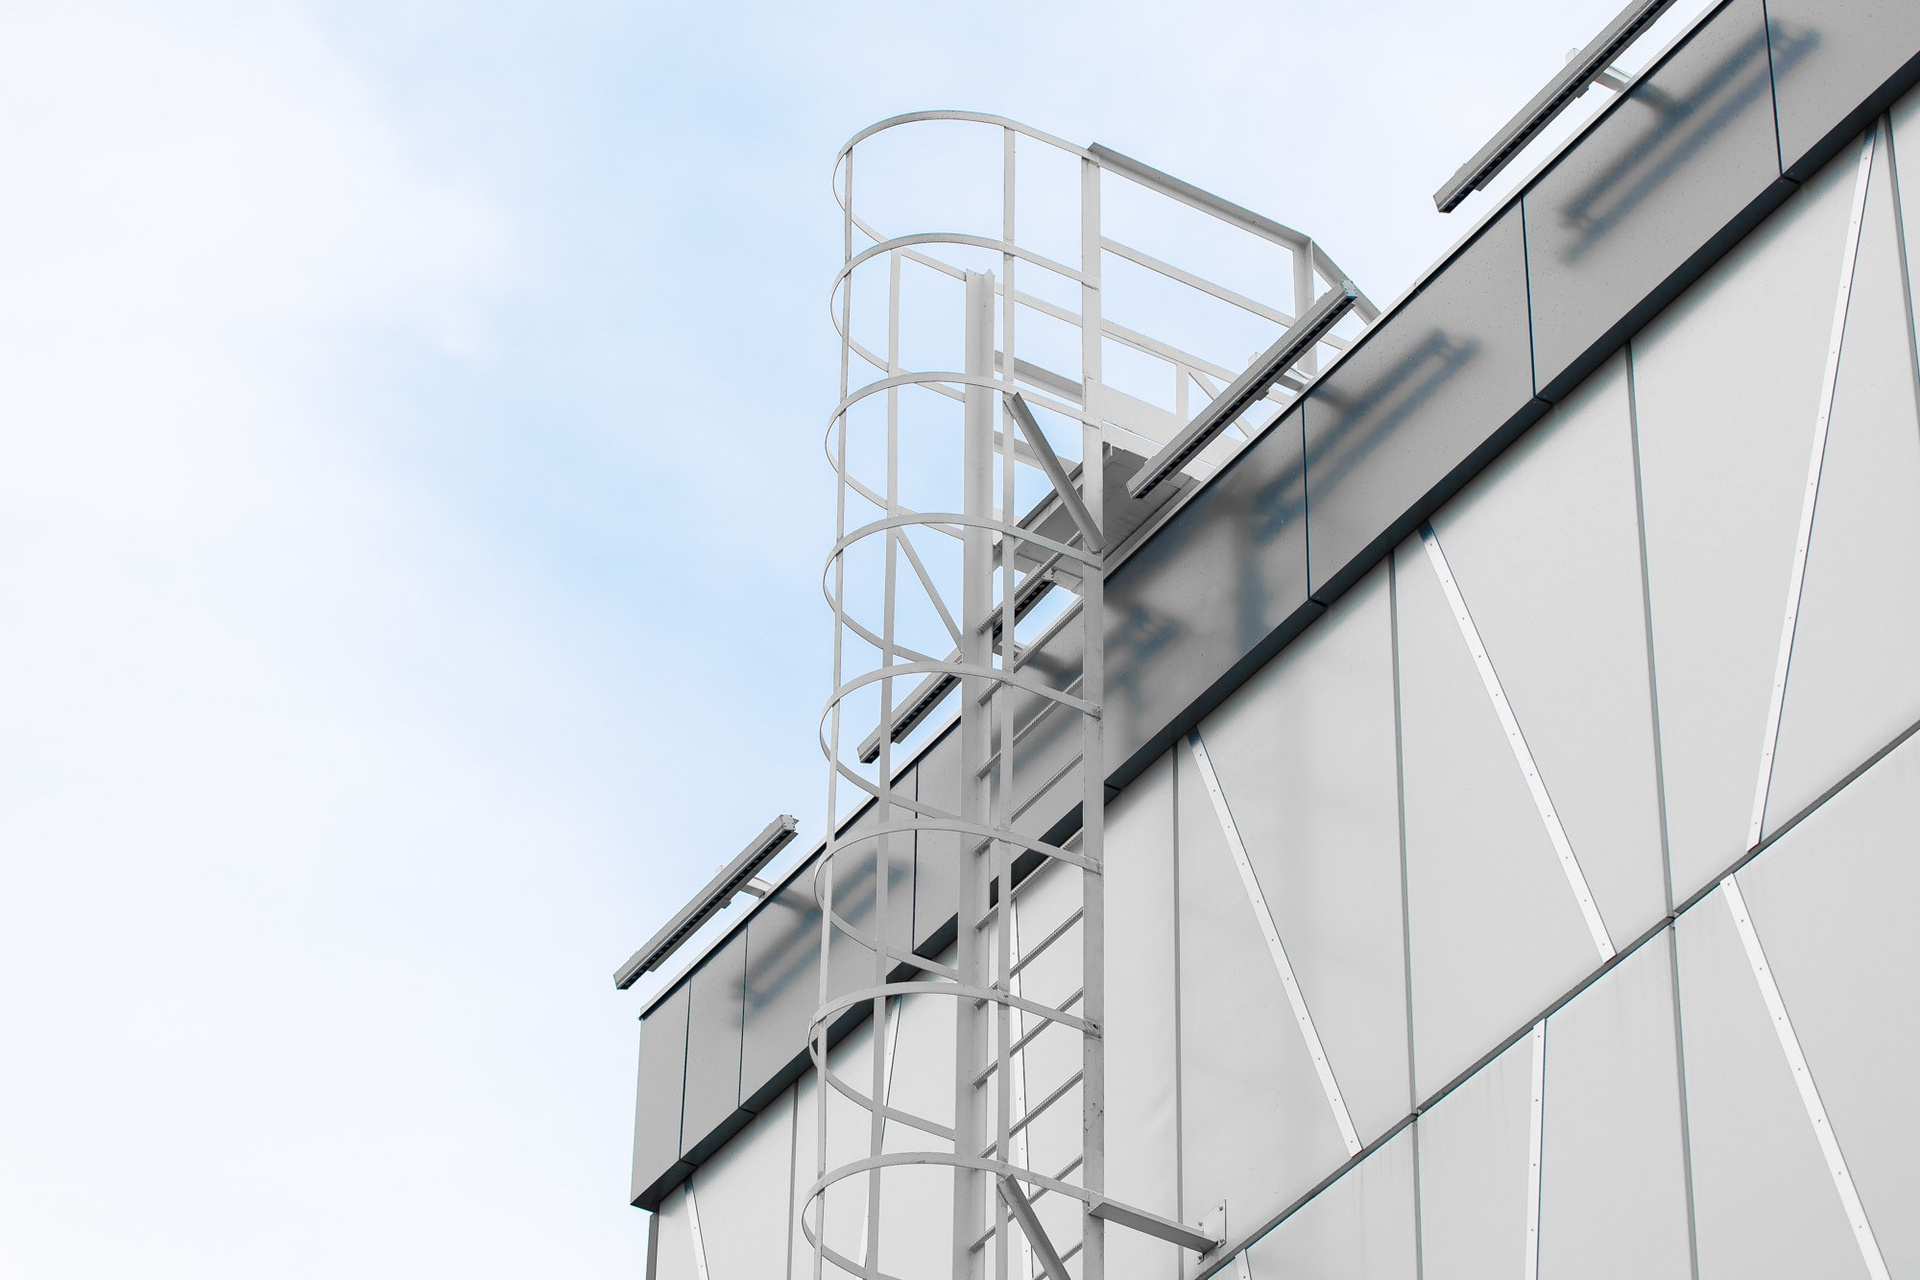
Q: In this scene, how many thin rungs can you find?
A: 10